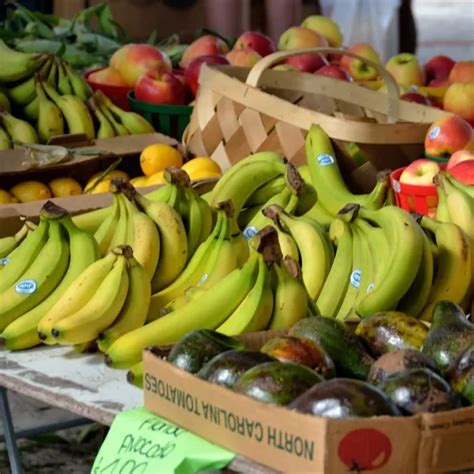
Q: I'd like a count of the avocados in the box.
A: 11